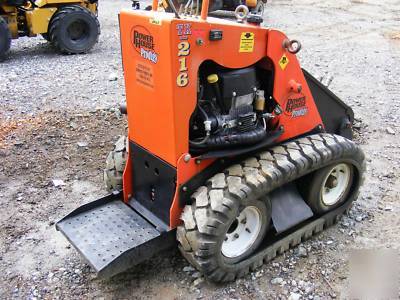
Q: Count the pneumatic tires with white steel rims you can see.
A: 2